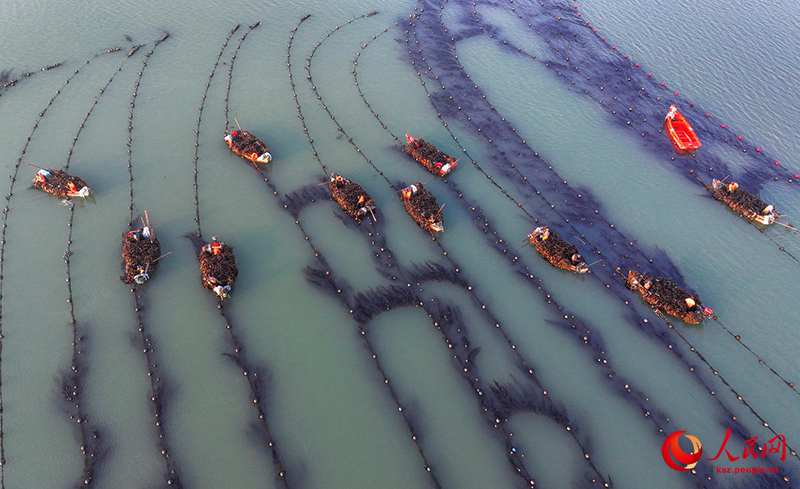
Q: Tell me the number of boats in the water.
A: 11